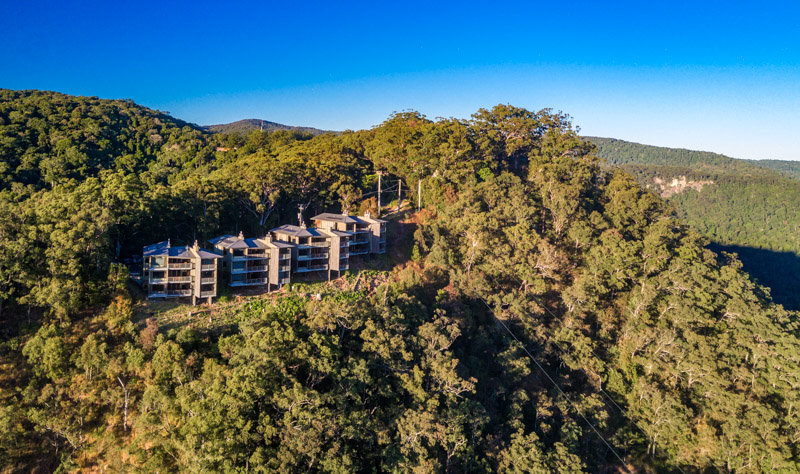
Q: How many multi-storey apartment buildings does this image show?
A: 4